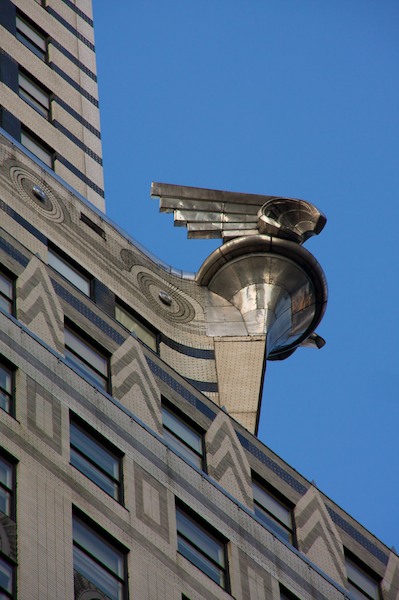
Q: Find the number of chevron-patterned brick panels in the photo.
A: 5